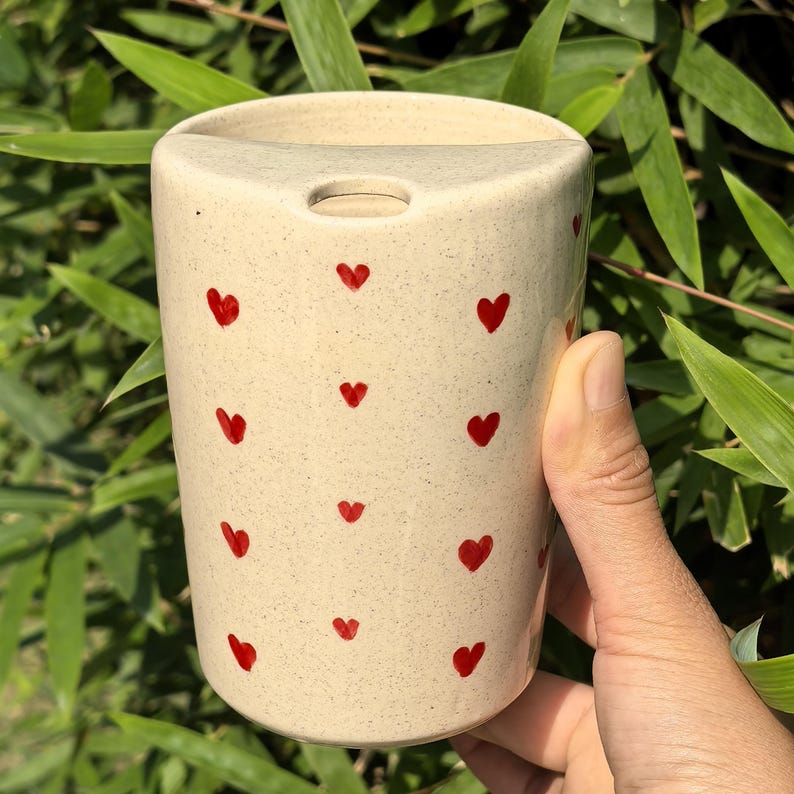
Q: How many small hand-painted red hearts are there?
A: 15